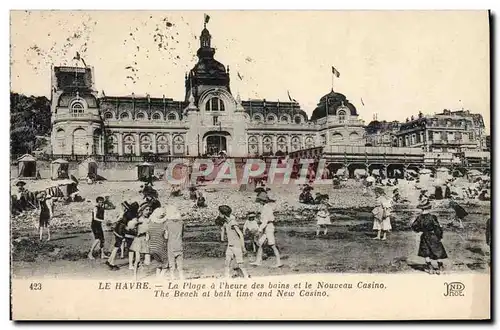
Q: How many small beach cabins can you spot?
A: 4